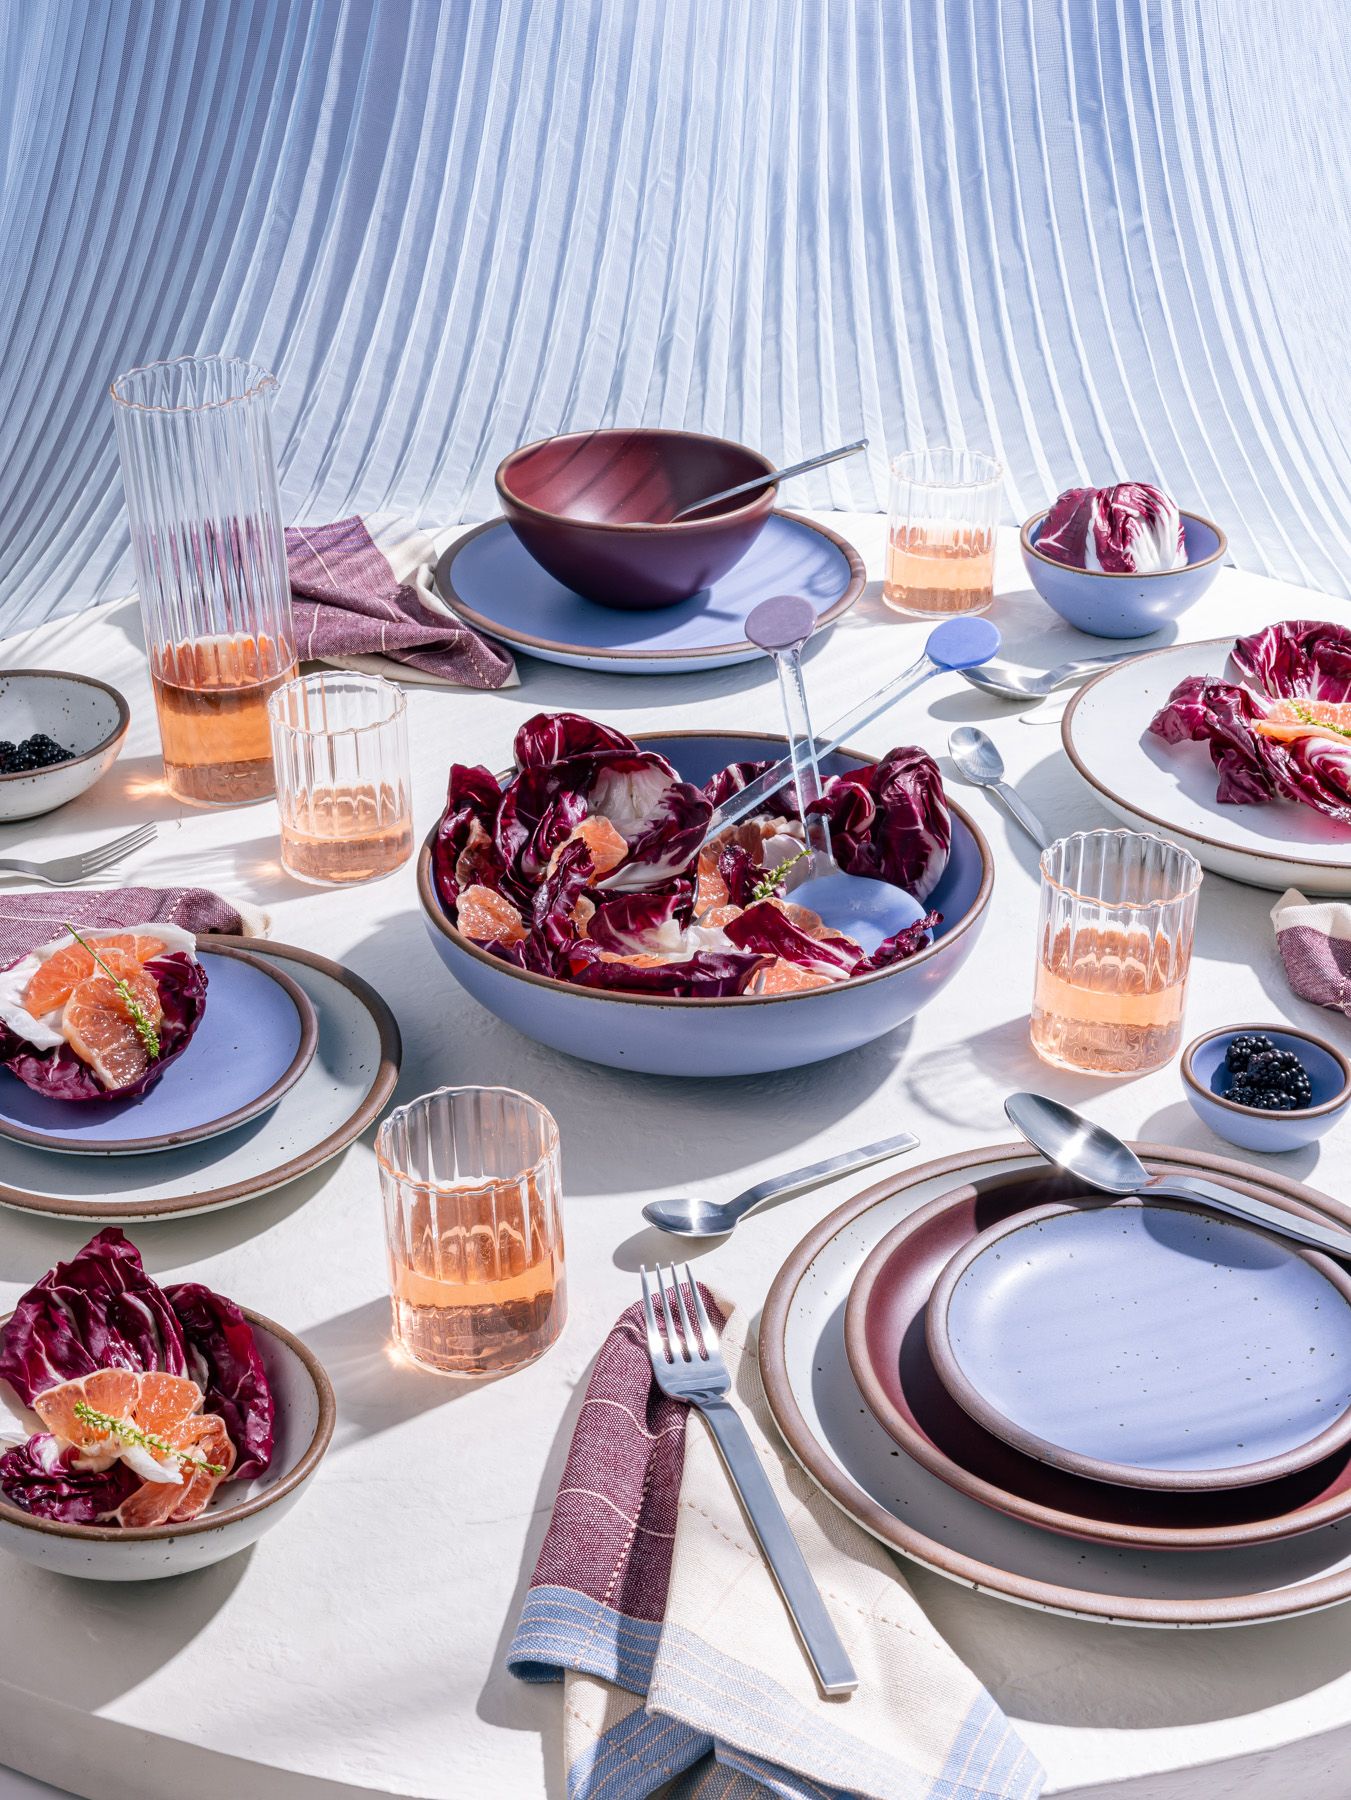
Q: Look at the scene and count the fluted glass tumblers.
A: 4